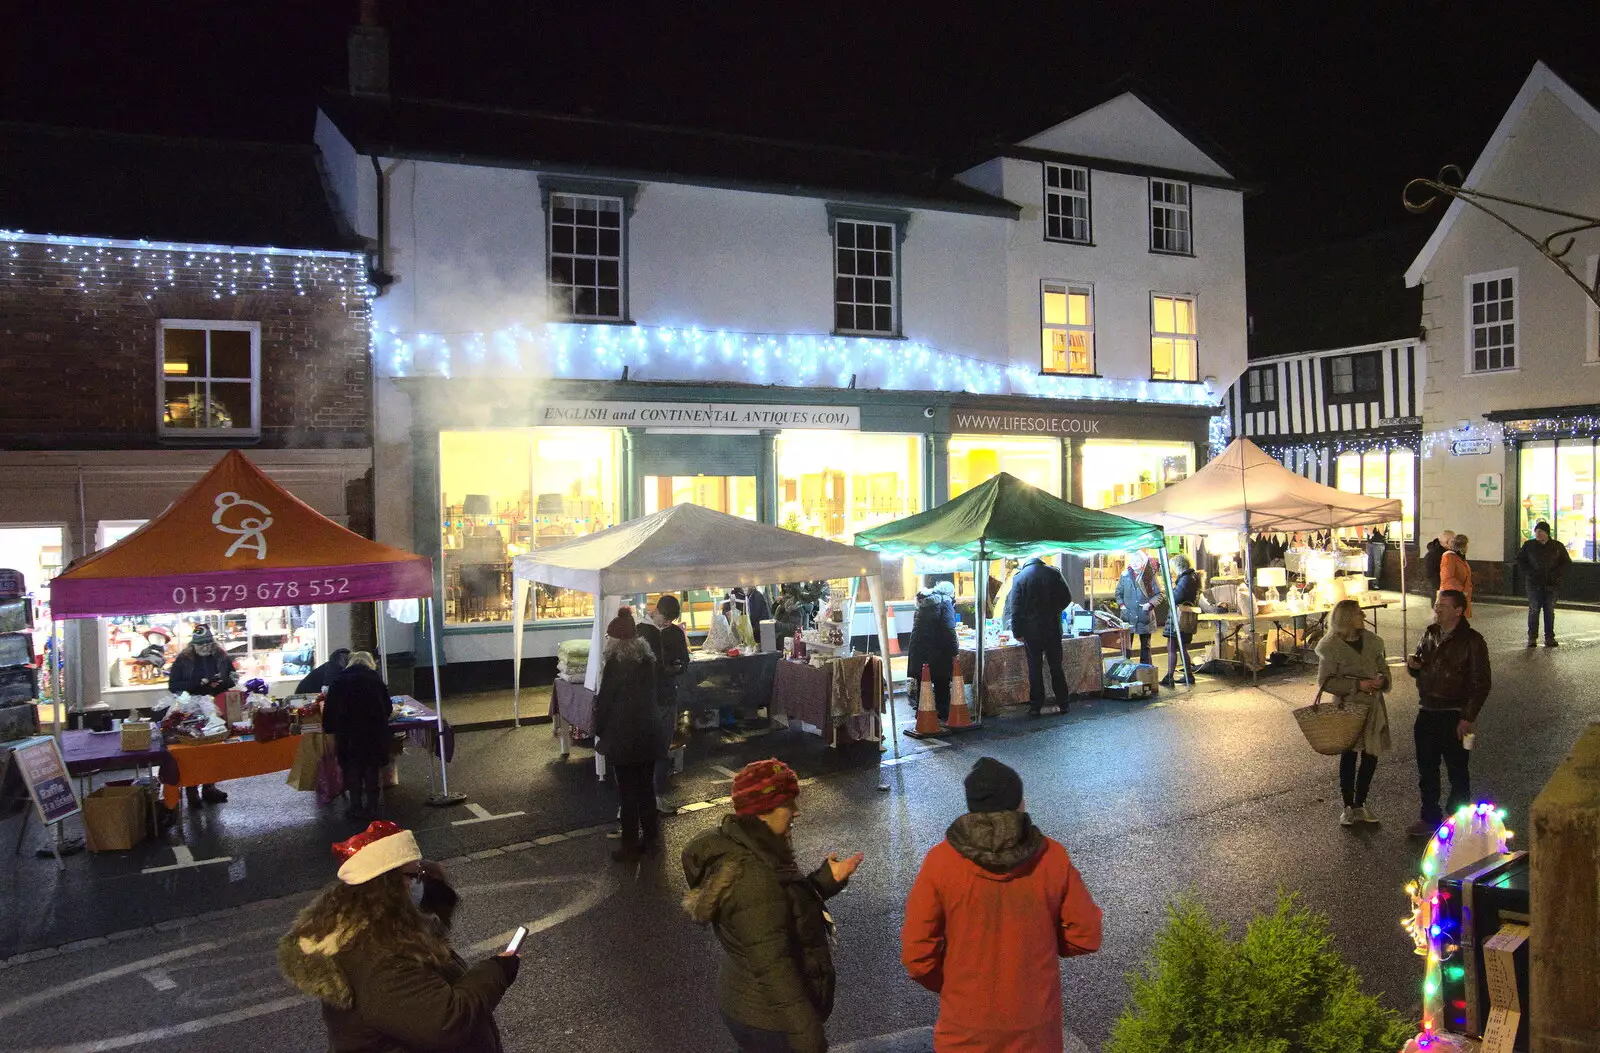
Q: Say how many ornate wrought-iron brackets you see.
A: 1